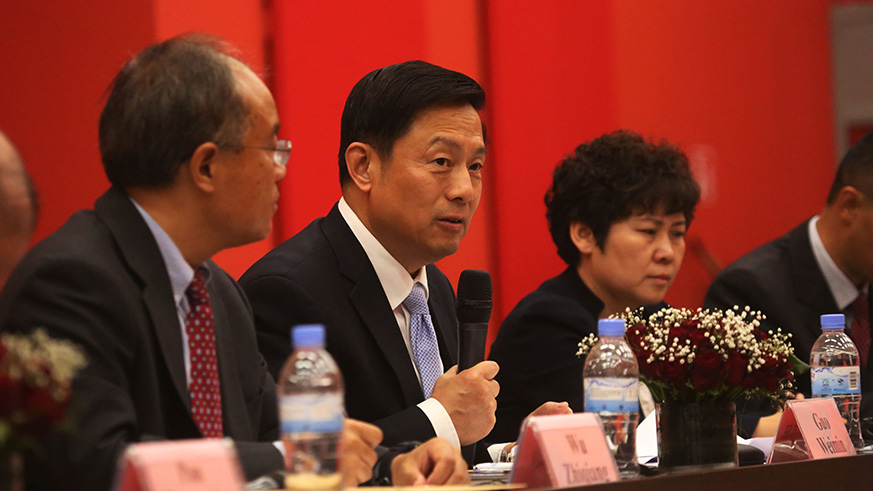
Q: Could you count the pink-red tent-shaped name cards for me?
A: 3